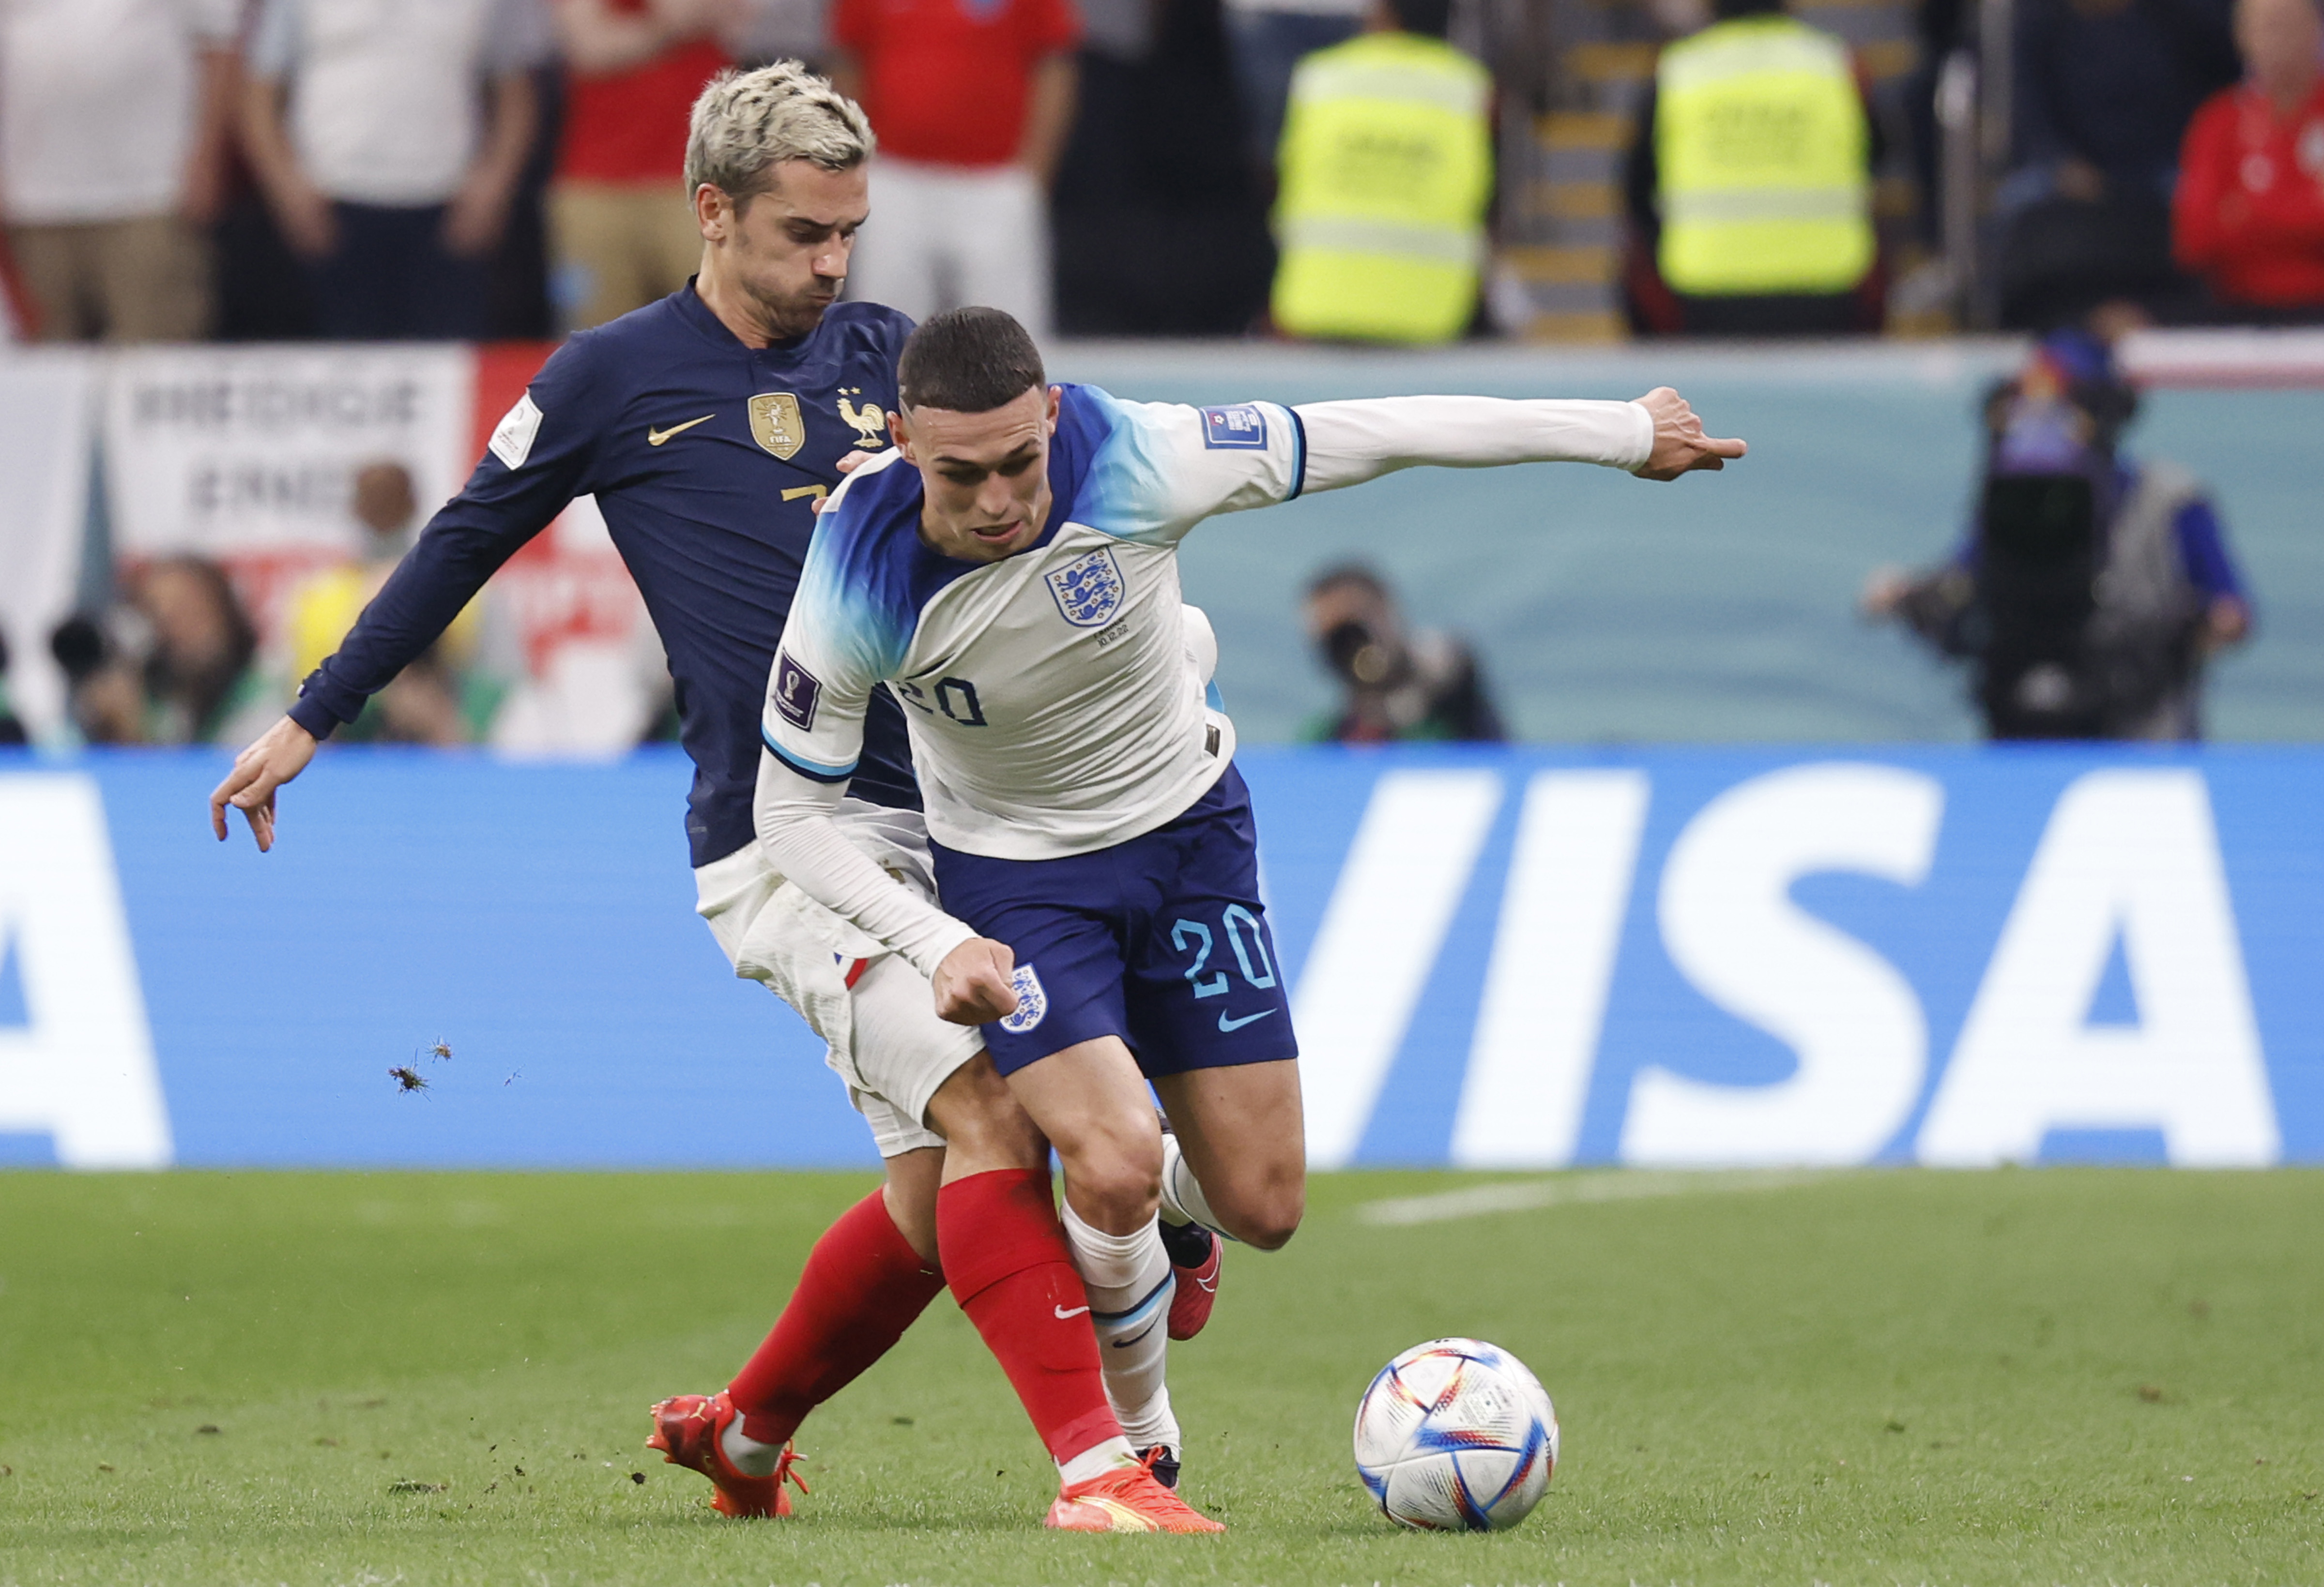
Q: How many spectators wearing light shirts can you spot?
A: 2